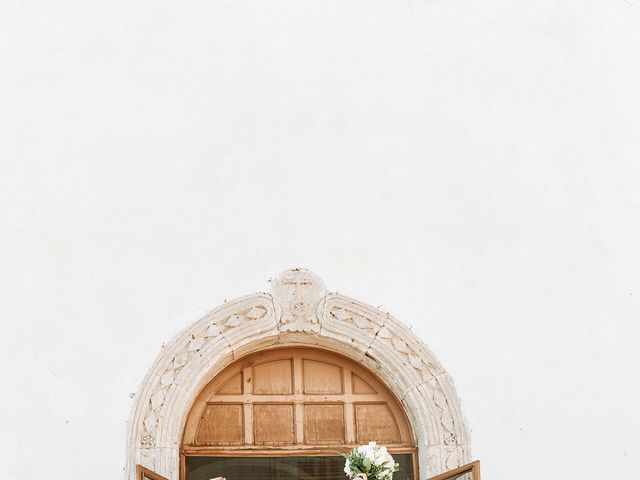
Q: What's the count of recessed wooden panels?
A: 8